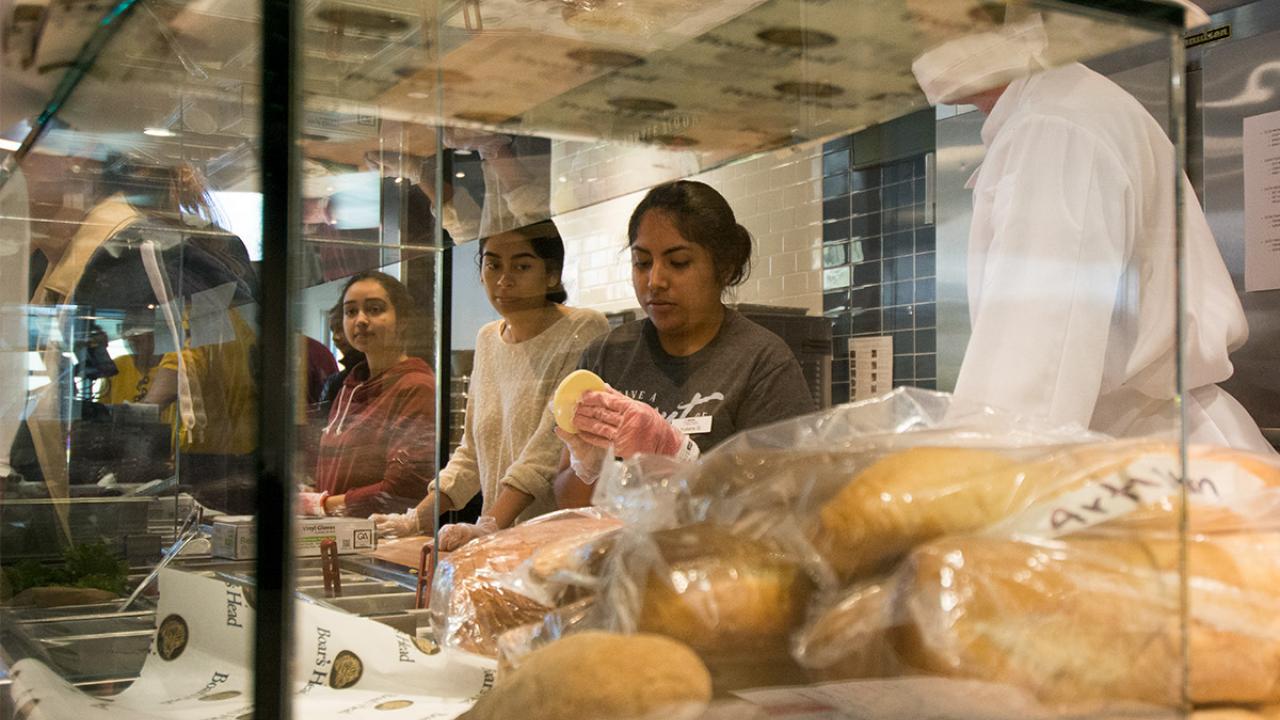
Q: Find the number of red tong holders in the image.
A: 2